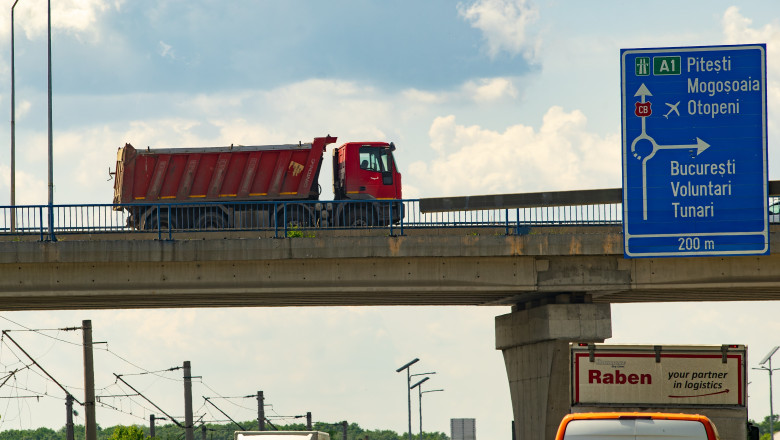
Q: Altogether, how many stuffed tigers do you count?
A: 0